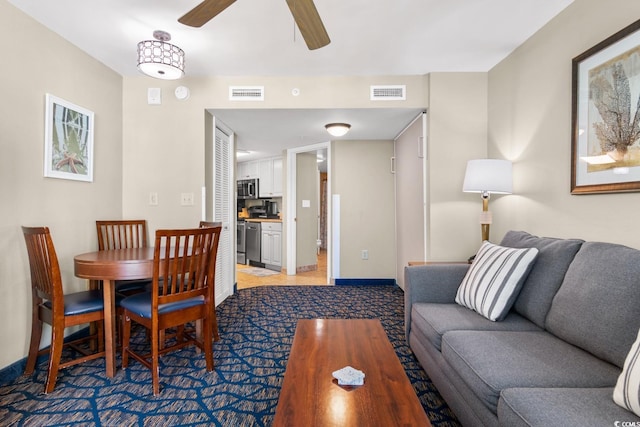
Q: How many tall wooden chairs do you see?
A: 4